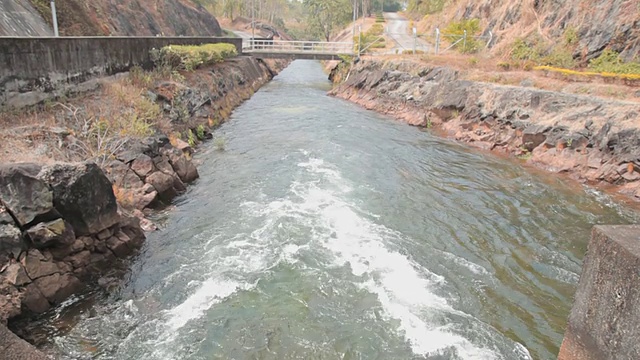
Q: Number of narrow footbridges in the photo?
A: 1